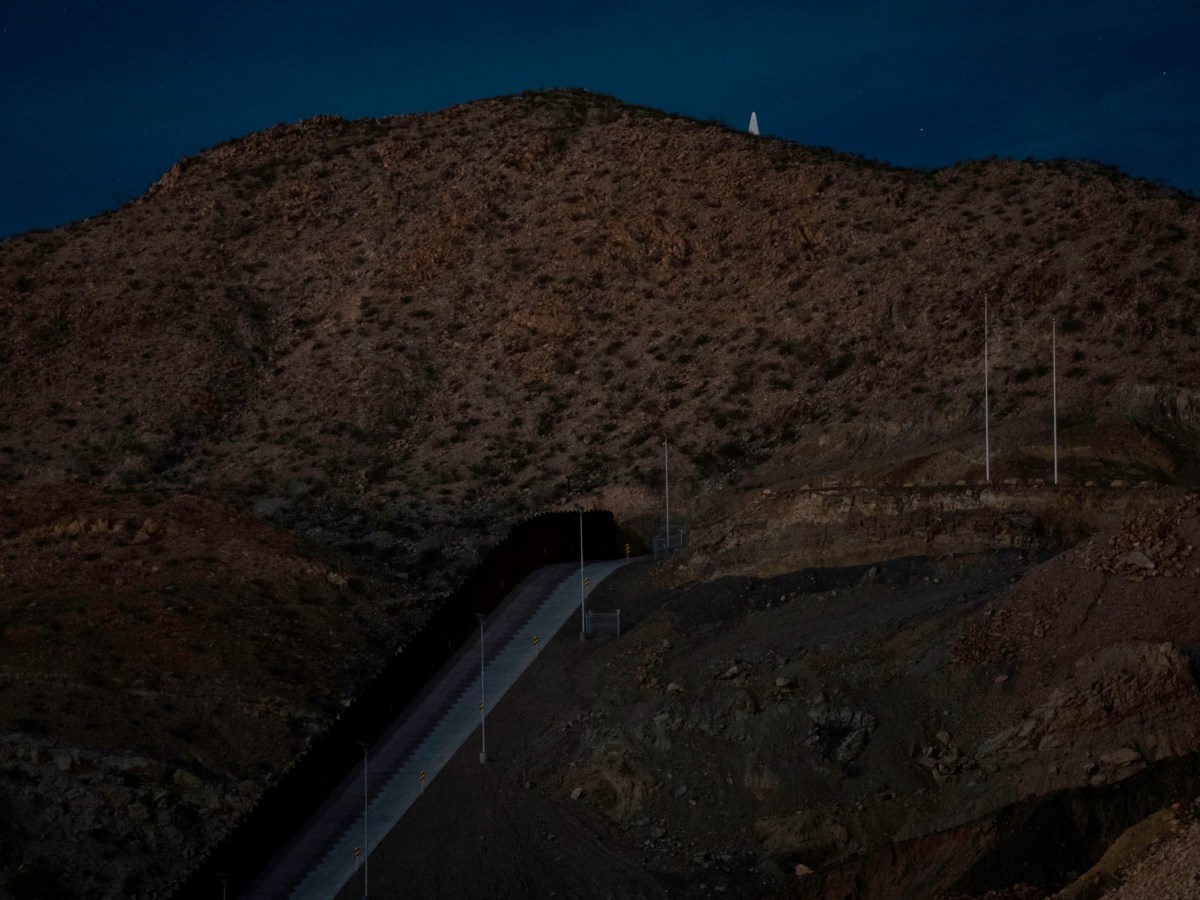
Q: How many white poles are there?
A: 6